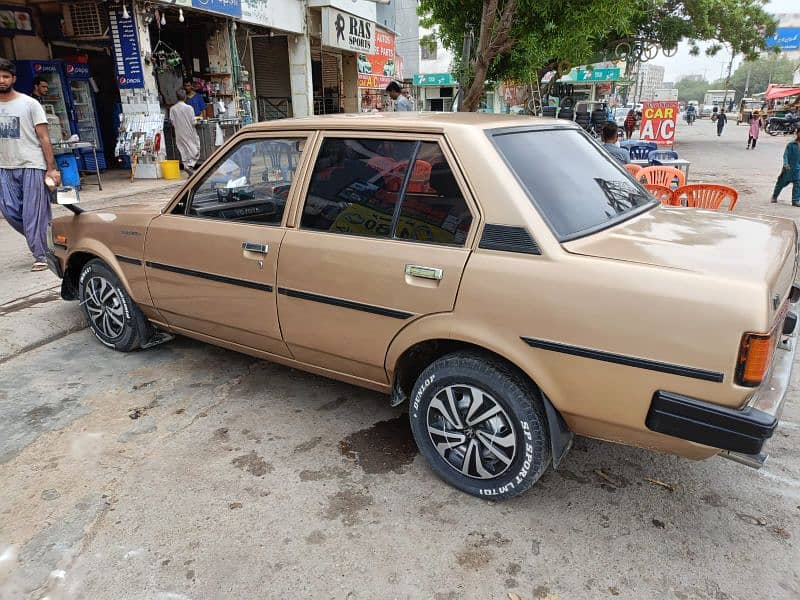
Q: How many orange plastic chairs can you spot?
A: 4